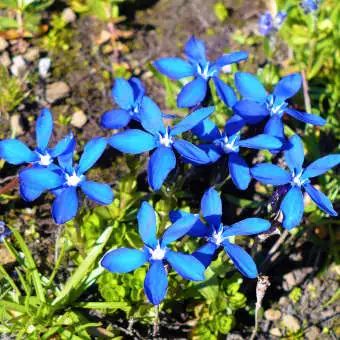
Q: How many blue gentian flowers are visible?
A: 10